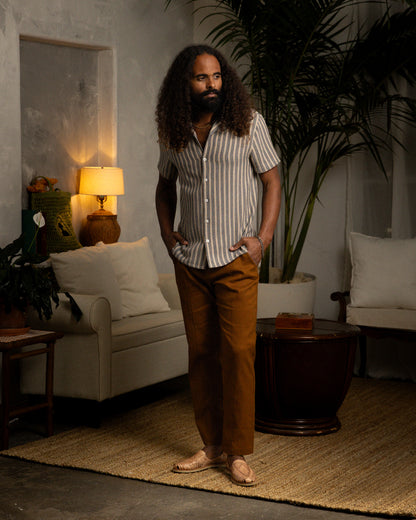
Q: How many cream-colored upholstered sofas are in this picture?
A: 1